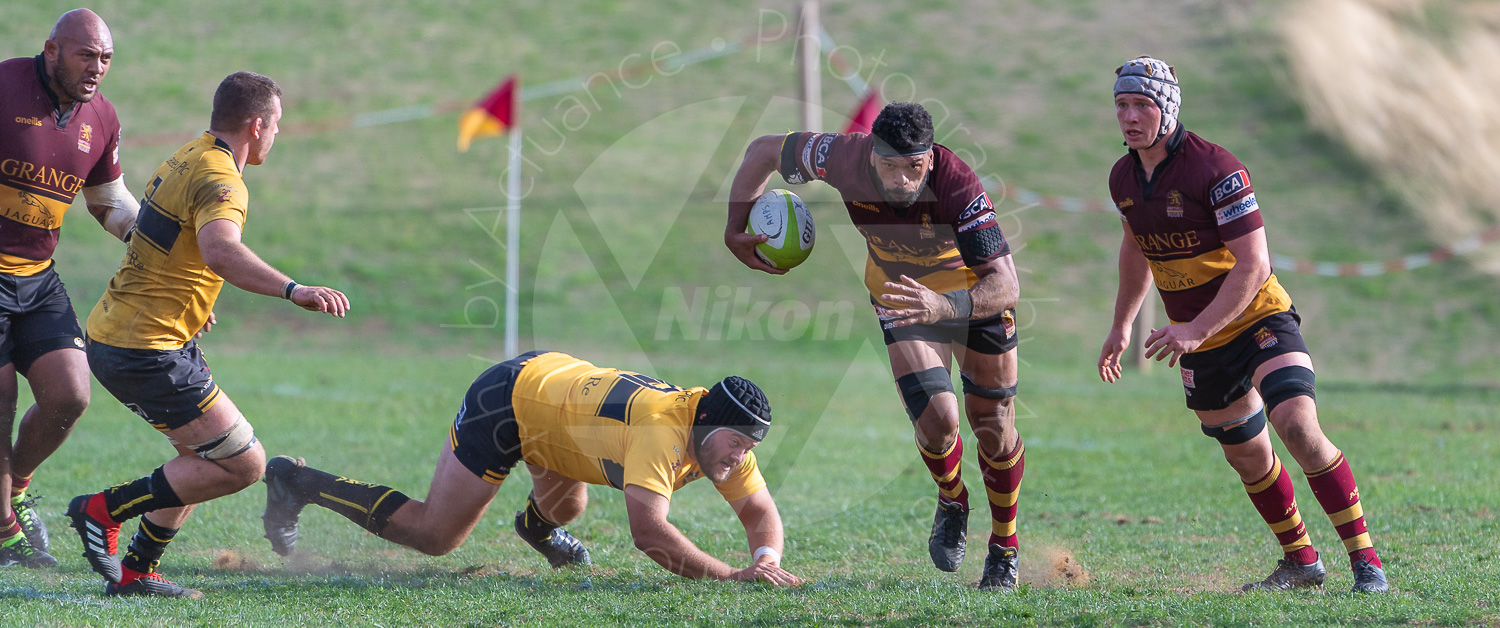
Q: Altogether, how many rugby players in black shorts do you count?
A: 5